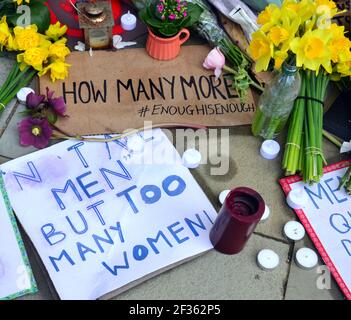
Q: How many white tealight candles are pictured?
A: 11